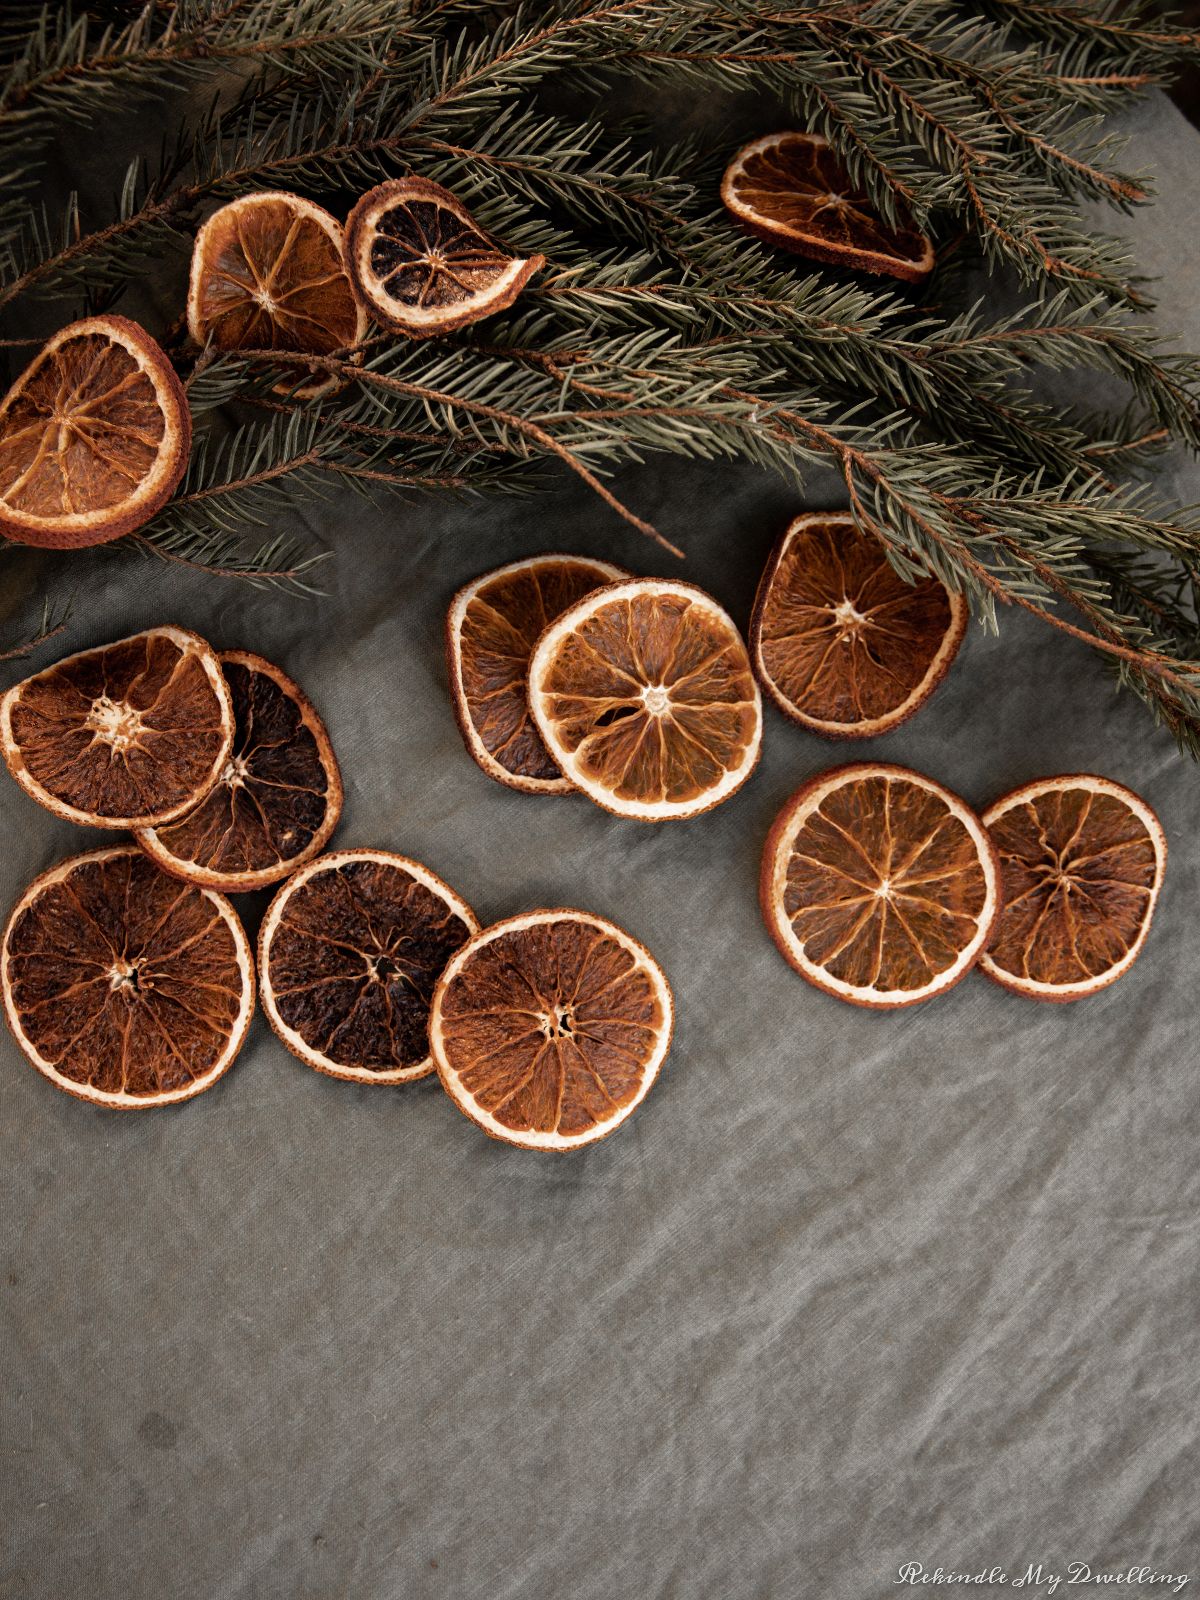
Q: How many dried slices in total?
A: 14